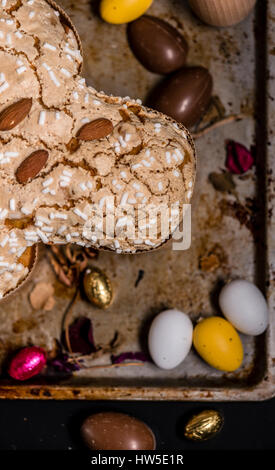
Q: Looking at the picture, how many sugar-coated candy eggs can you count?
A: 4